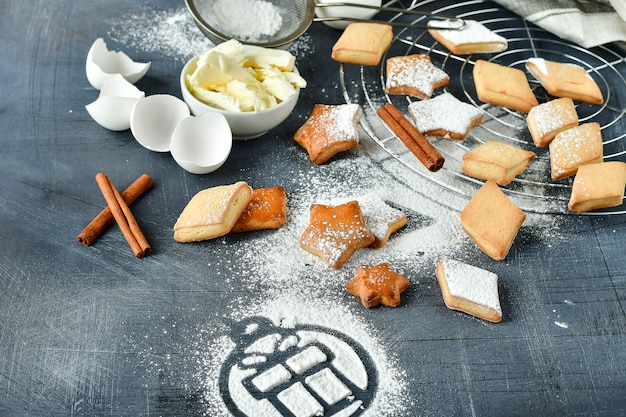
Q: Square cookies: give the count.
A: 12